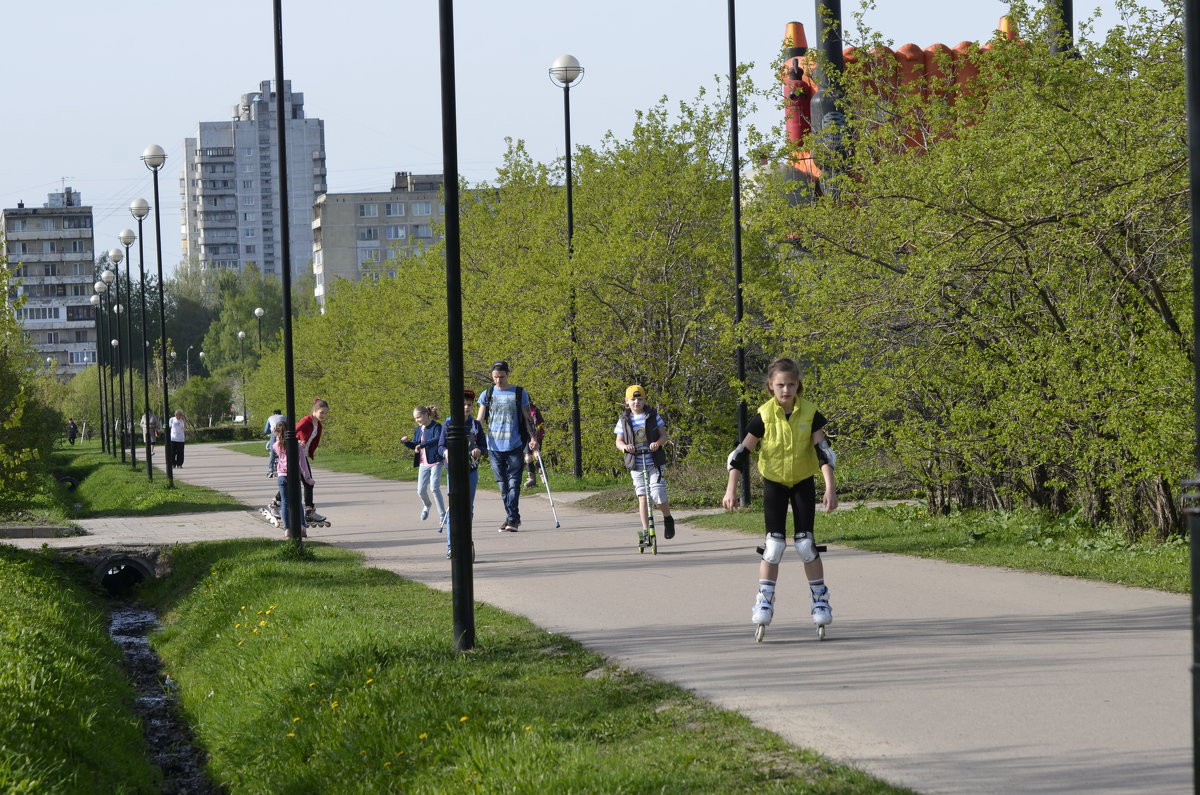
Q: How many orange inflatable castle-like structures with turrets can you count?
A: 1